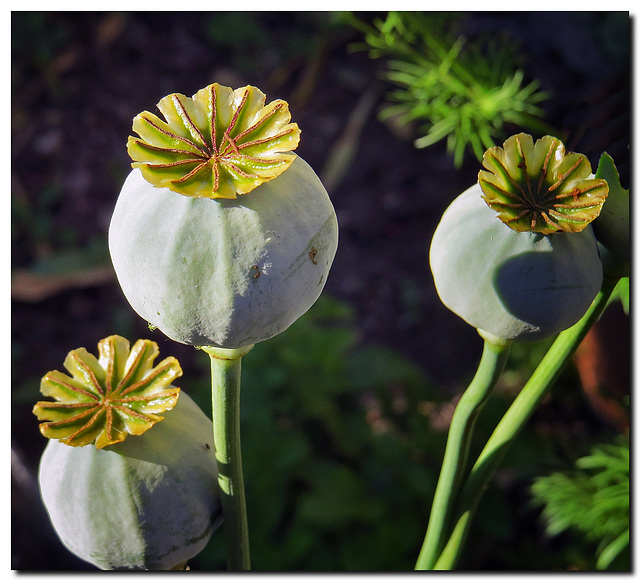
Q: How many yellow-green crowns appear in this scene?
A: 3